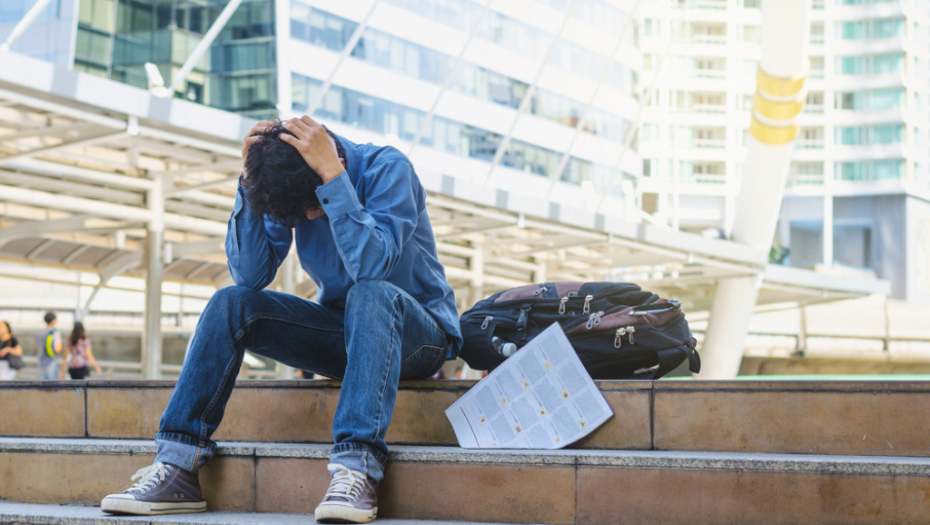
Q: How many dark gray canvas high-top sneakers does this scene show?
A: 2